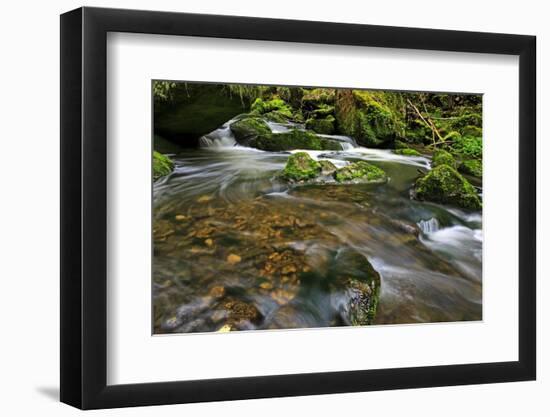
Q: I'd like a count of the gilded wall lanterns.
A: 0